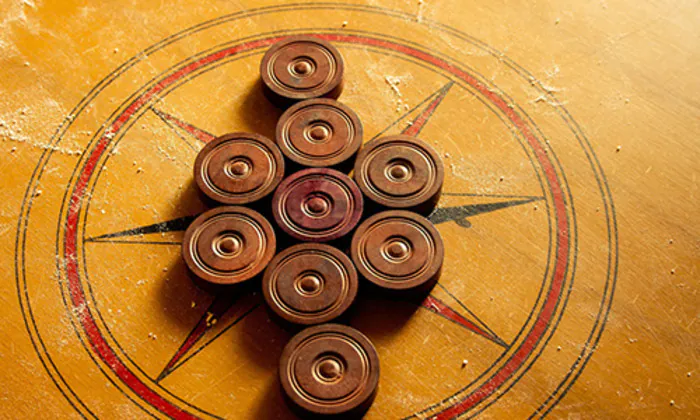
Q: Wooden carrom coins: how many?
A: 9